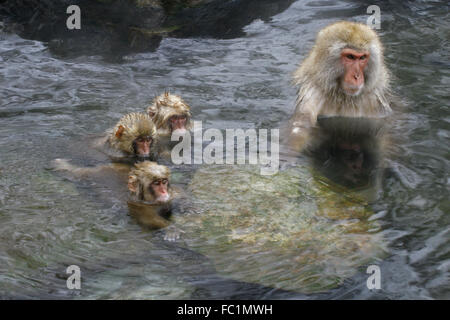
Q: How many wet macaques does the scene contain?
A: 4